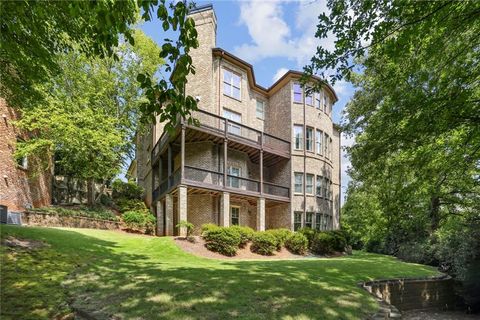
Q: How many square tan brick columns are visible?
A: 5